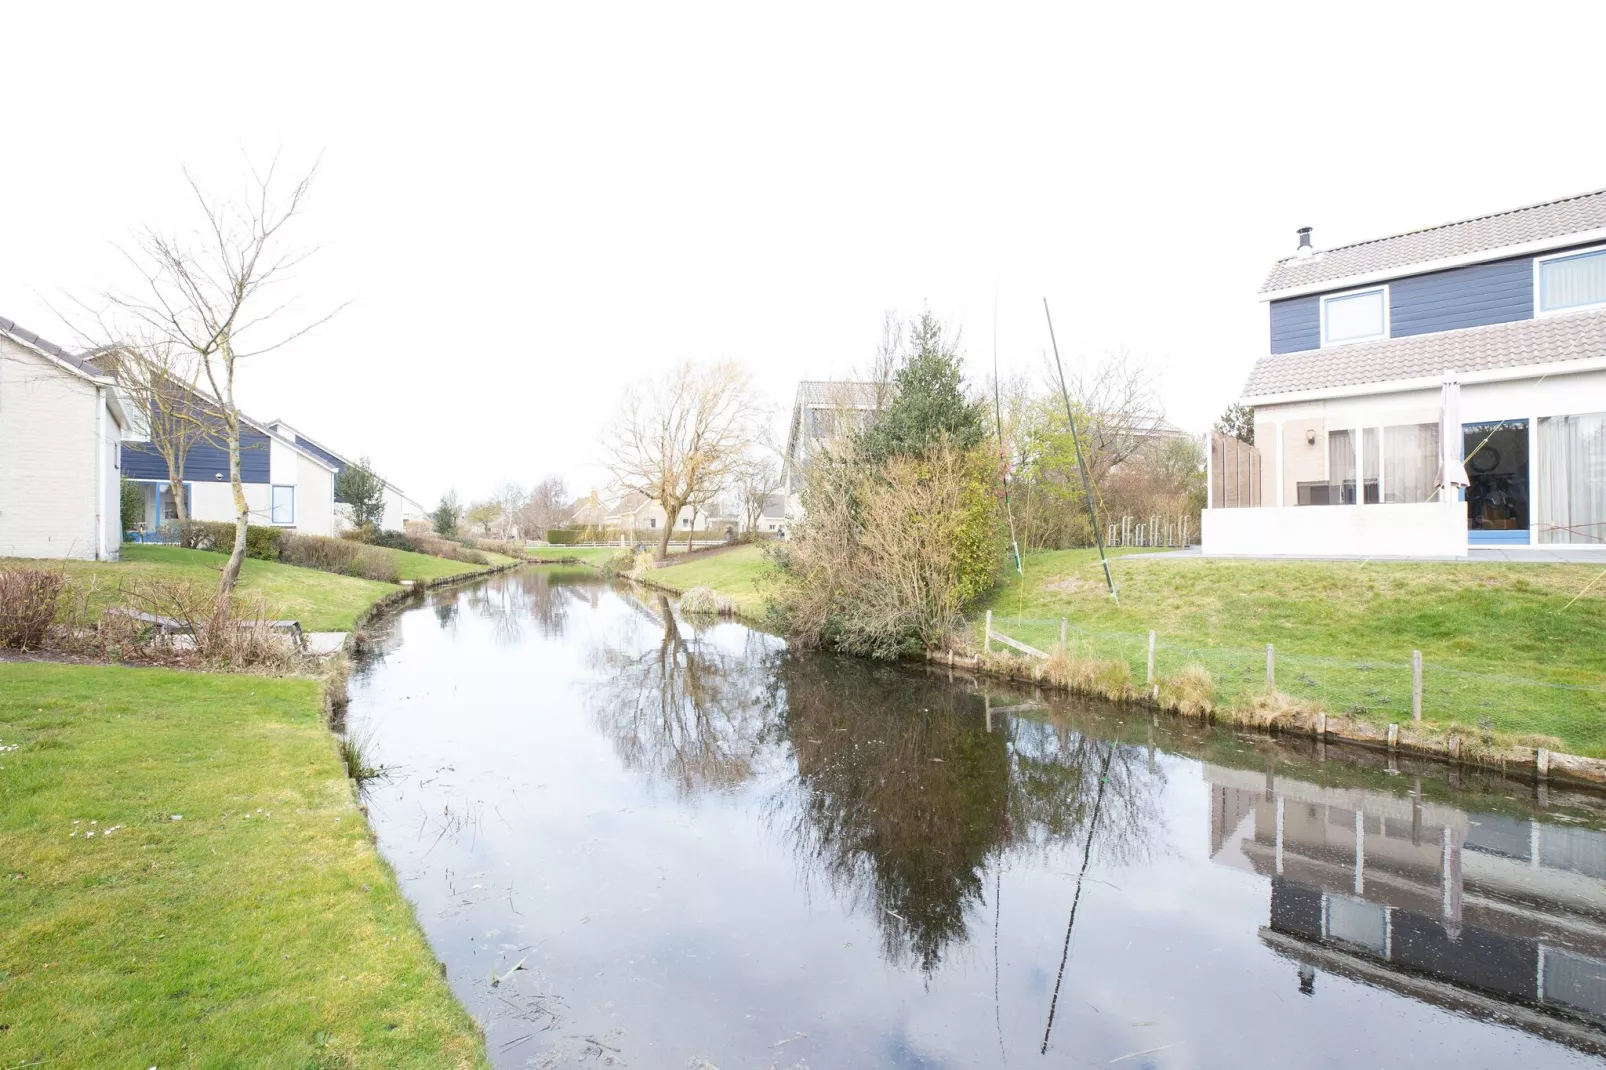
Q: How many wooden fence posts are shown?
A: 5